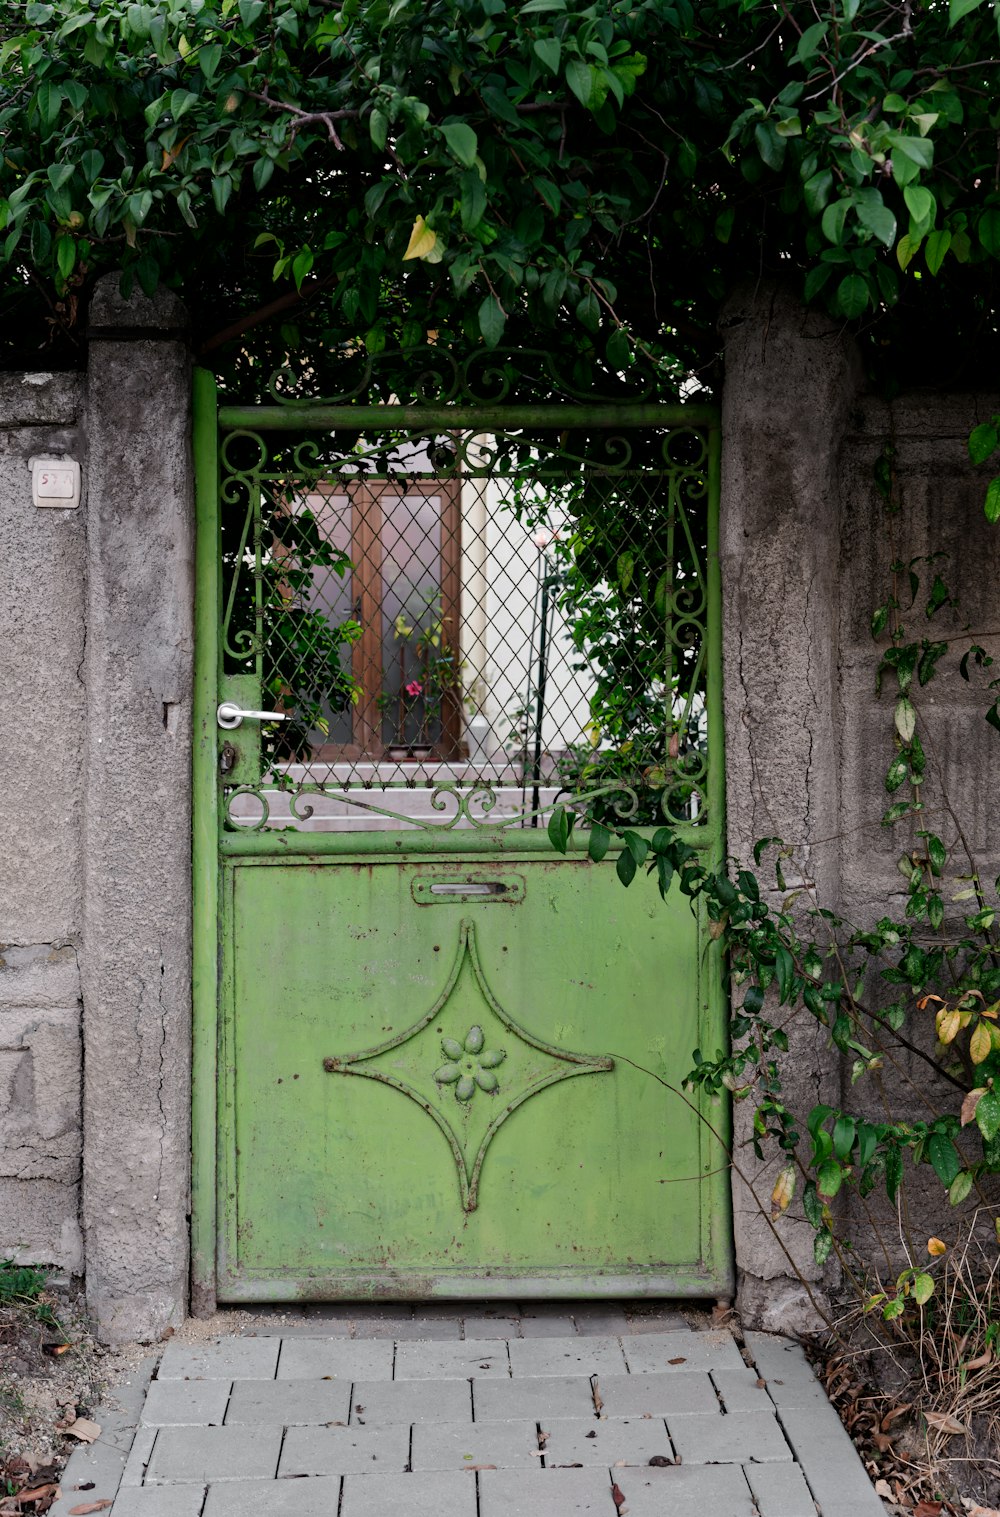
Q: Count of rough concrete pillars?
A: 2